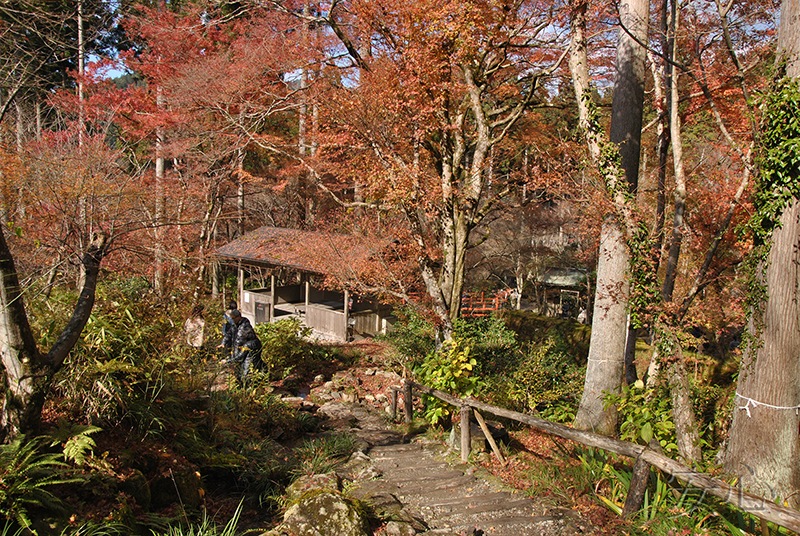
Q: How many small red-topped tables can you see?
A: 0